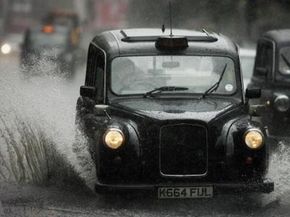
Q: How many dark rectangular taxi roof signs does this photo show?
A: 1